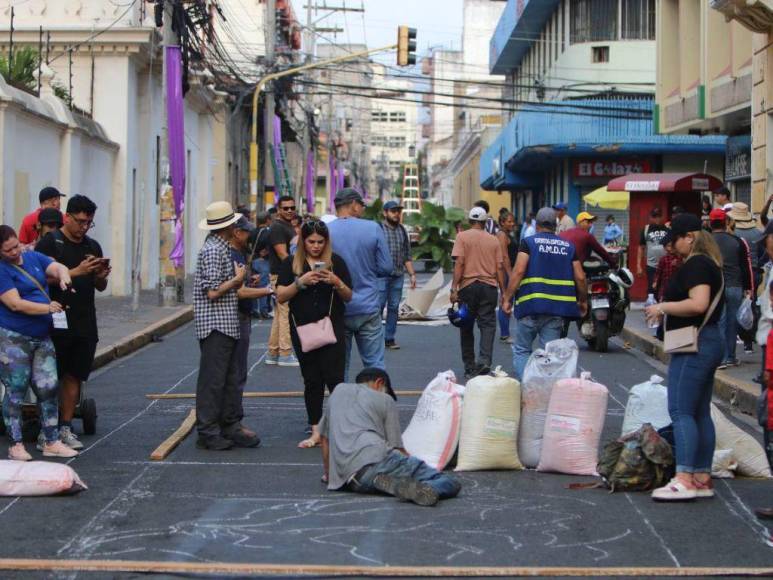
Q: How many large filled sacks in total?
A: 7